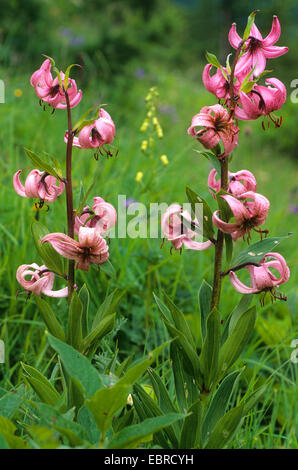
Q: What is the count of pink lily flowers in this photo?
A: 14